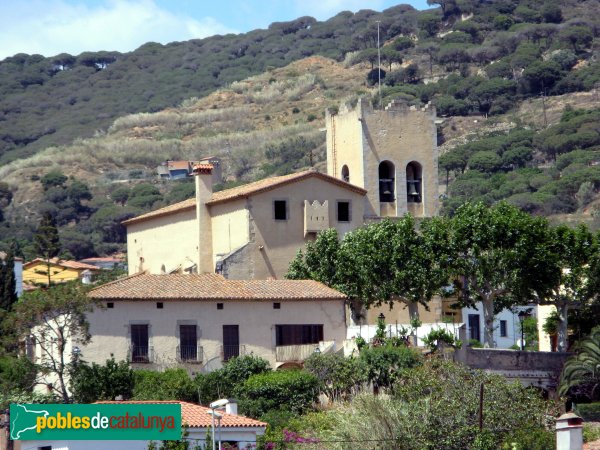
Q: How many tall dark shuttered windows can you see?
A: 3